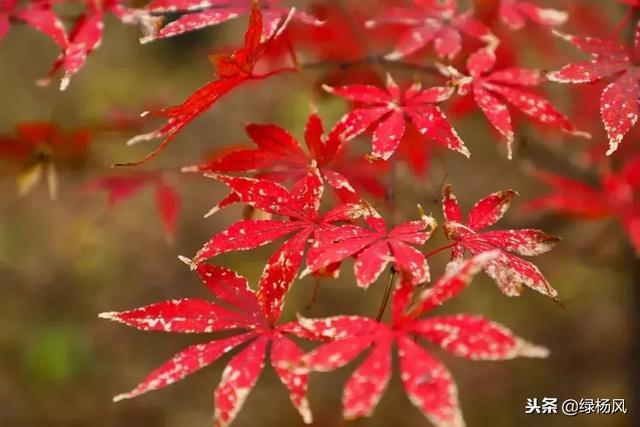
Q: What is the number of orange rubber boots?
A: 0